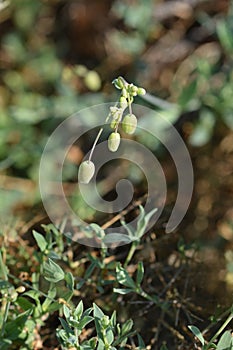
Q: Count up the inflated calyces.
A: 3